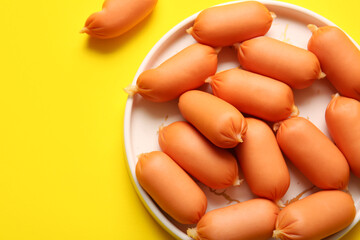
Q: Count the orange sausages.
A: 14